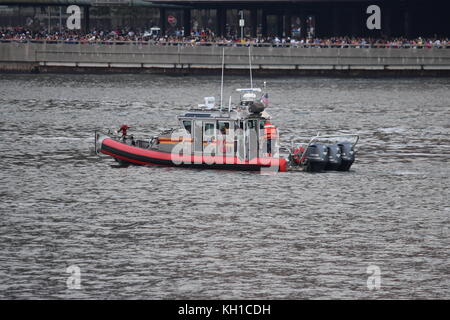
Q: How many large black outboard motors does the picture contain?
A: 3